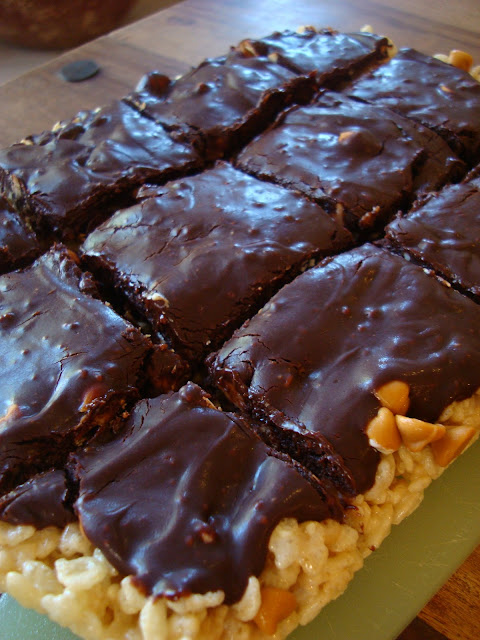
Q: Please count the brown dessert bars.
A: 12